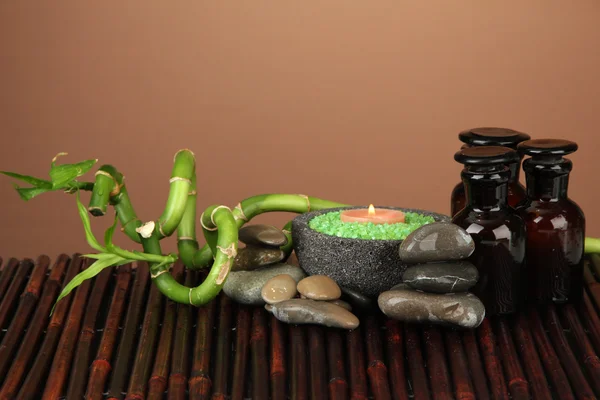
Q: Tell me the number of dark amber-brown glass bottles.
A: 3